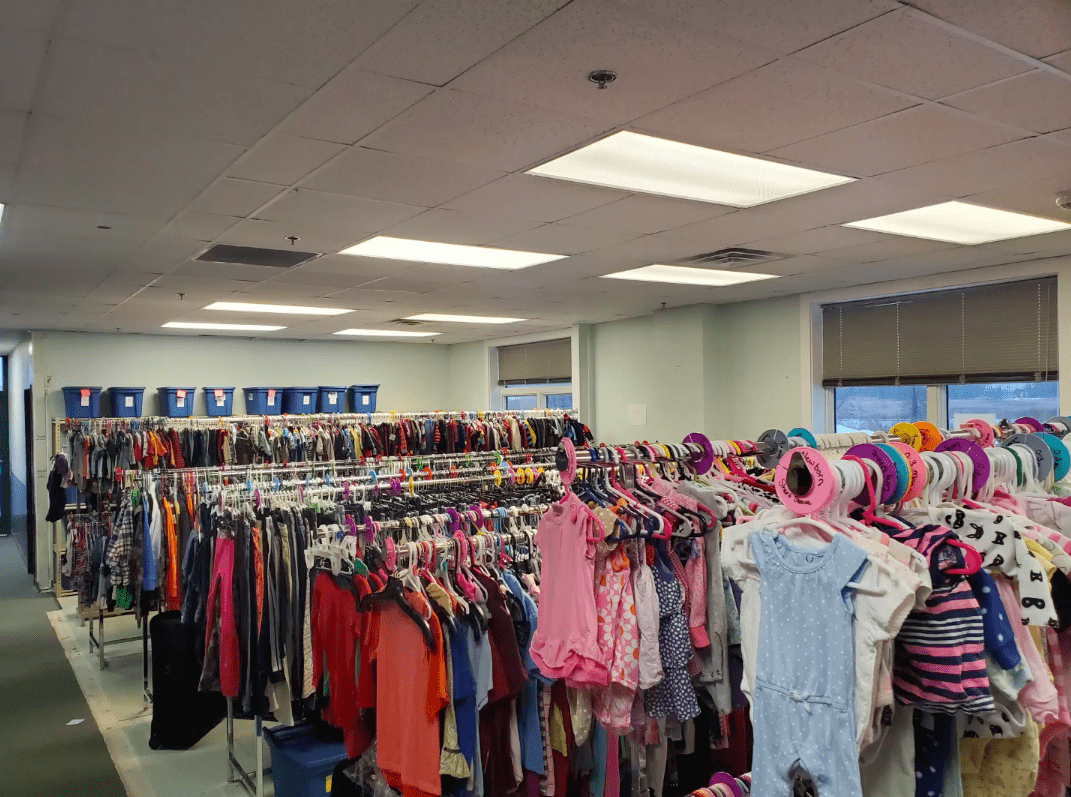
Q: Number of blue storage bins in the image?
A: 9